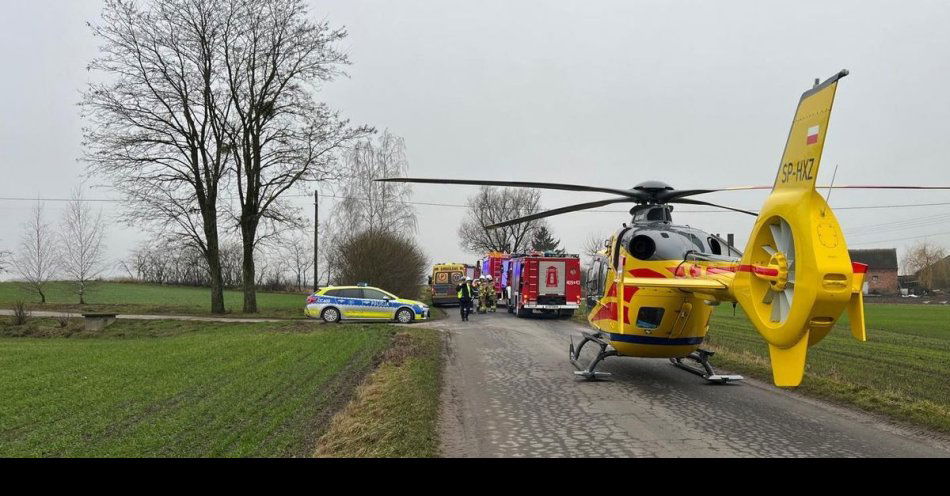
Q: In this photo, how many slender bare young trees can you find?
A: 2